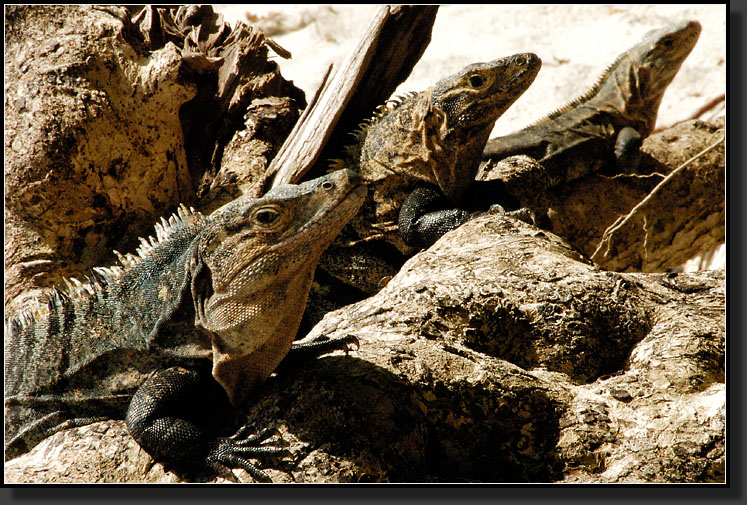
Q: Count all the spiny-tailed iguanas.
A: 3